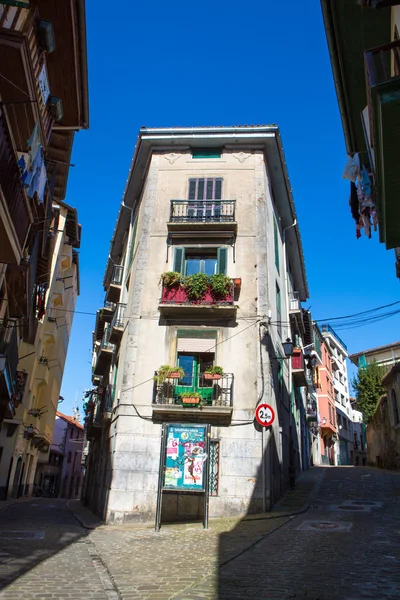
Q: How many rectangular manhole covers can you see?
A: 1